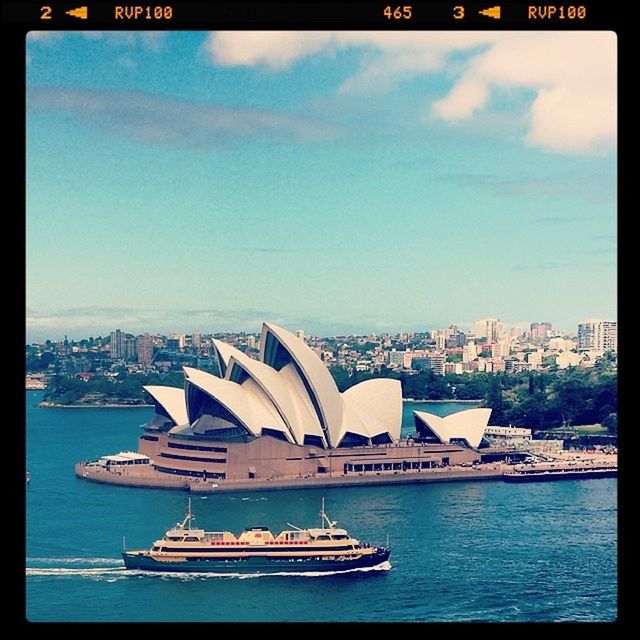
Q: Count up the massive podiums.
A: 1